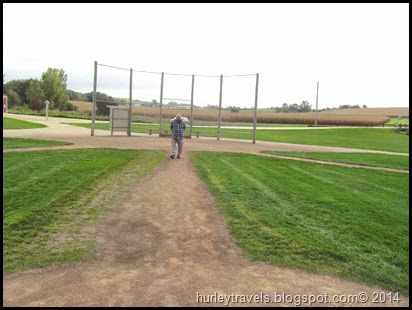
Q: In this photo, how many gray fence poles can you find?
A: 6